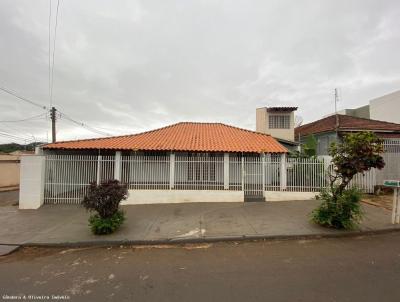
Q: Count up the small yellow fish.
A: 0